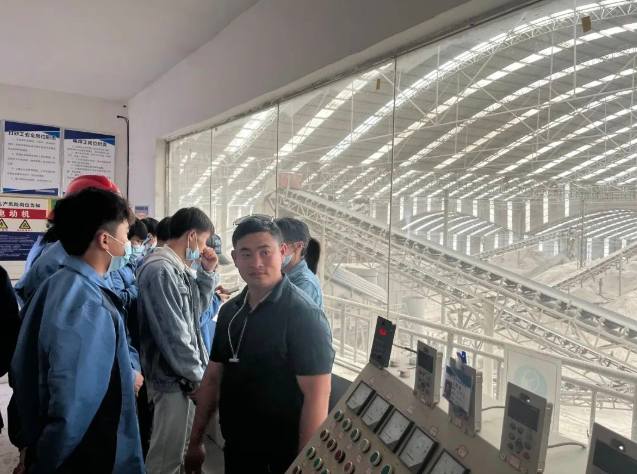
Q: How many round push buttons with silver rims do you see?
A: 14